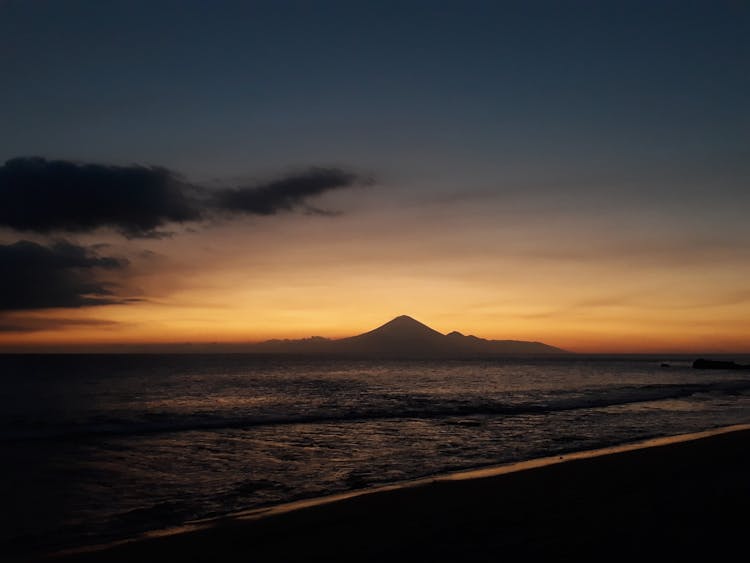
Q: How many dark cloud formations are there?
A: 2